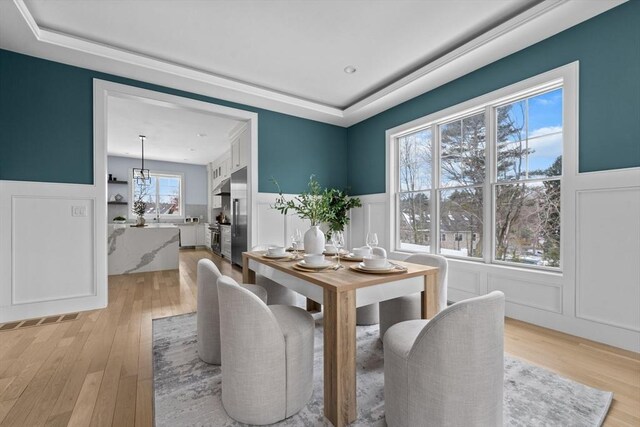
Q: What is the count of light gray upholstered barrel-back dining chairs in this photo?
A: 6